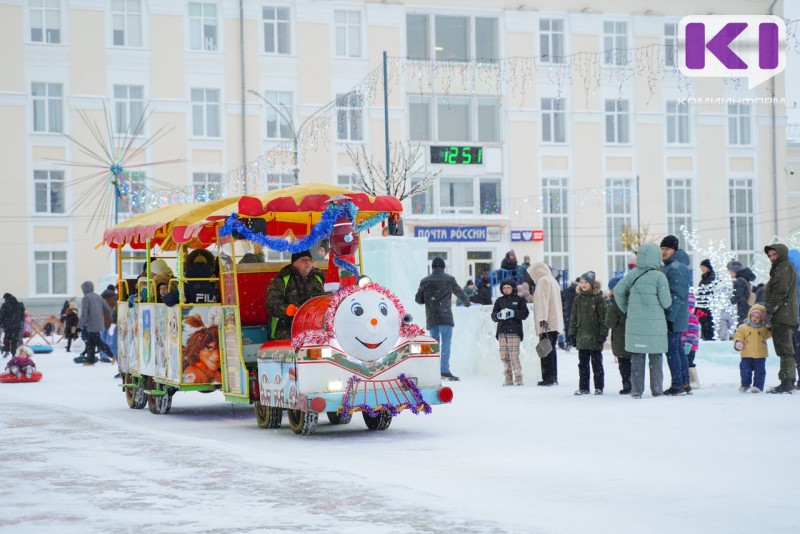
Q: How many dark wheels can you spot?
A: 6